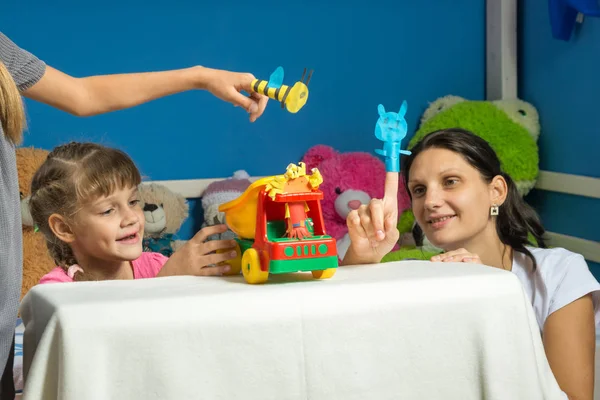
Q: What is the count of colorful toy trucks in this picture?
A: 1